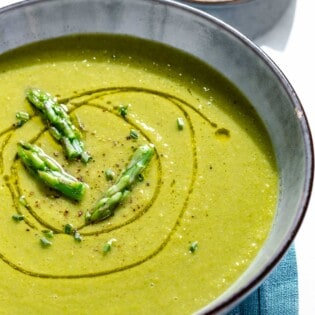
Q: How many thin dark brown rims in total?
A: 2